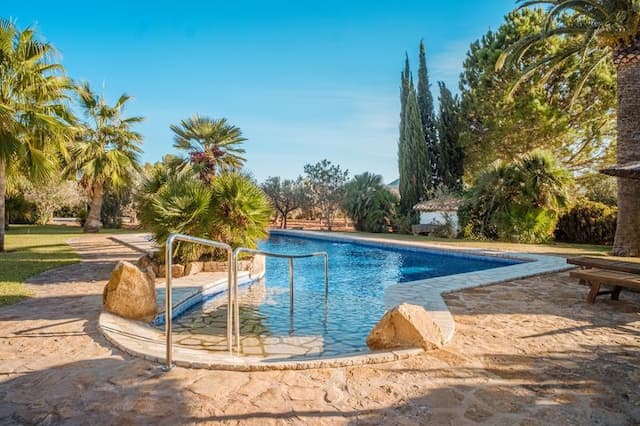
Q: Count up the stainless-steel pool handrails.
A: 2